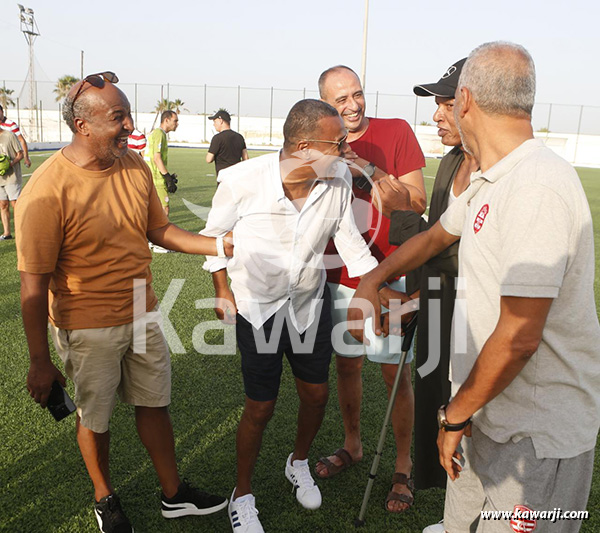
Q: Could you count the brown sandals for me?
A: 2